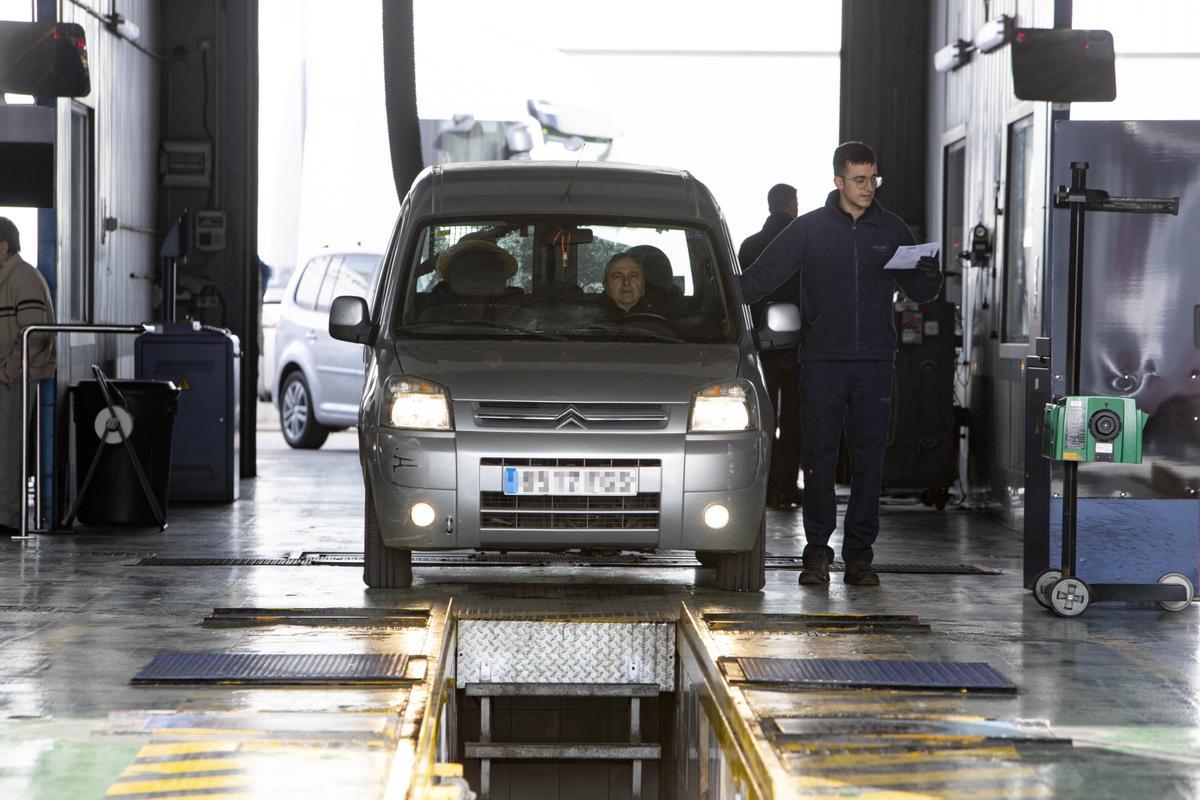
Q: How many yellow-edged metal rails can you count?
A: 2